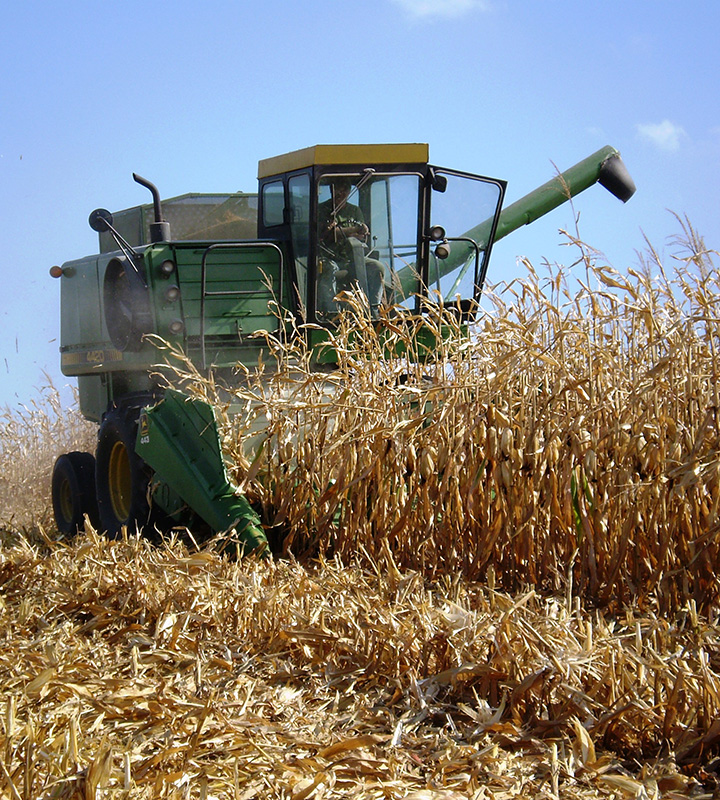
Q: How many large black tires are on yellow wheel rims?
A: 2